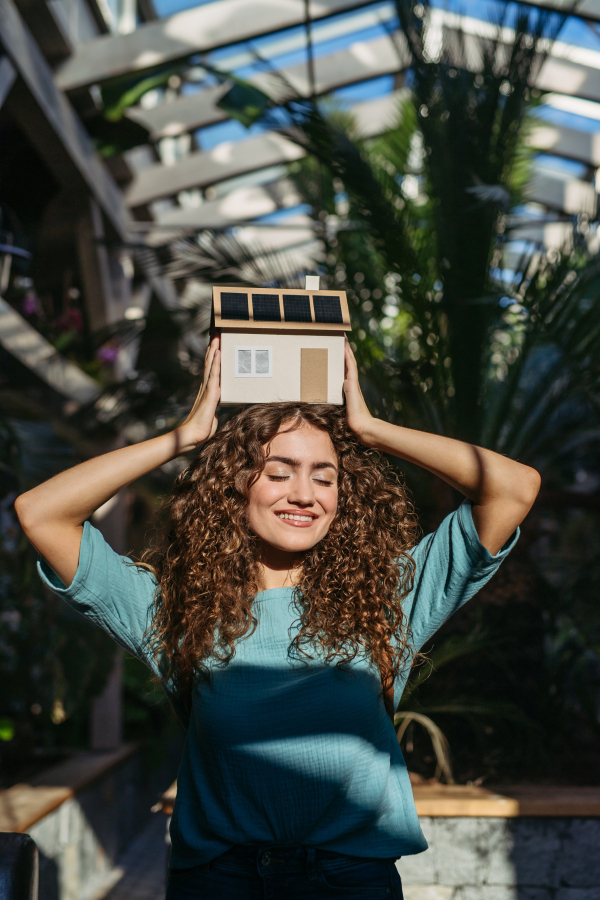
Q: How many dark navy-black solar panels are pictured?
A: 4